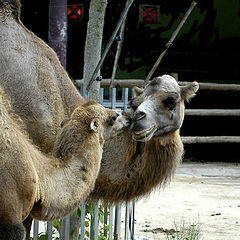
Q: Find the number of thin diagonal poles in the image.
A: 3